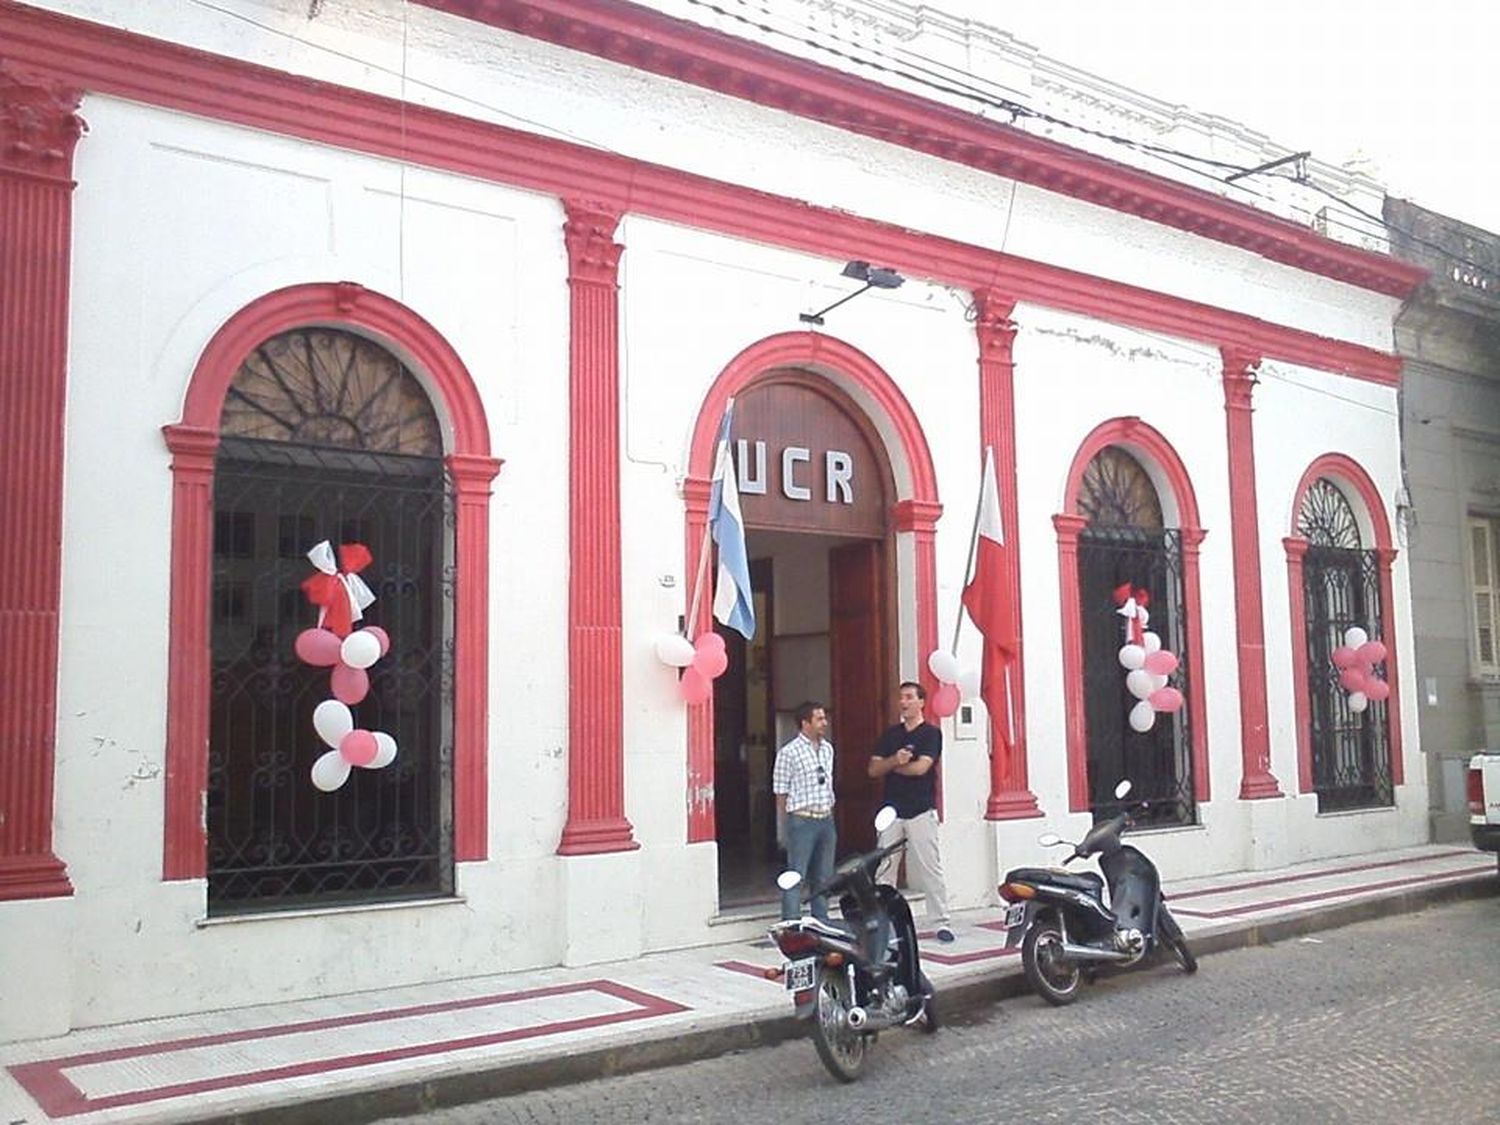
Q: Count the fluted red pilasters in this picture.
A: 4